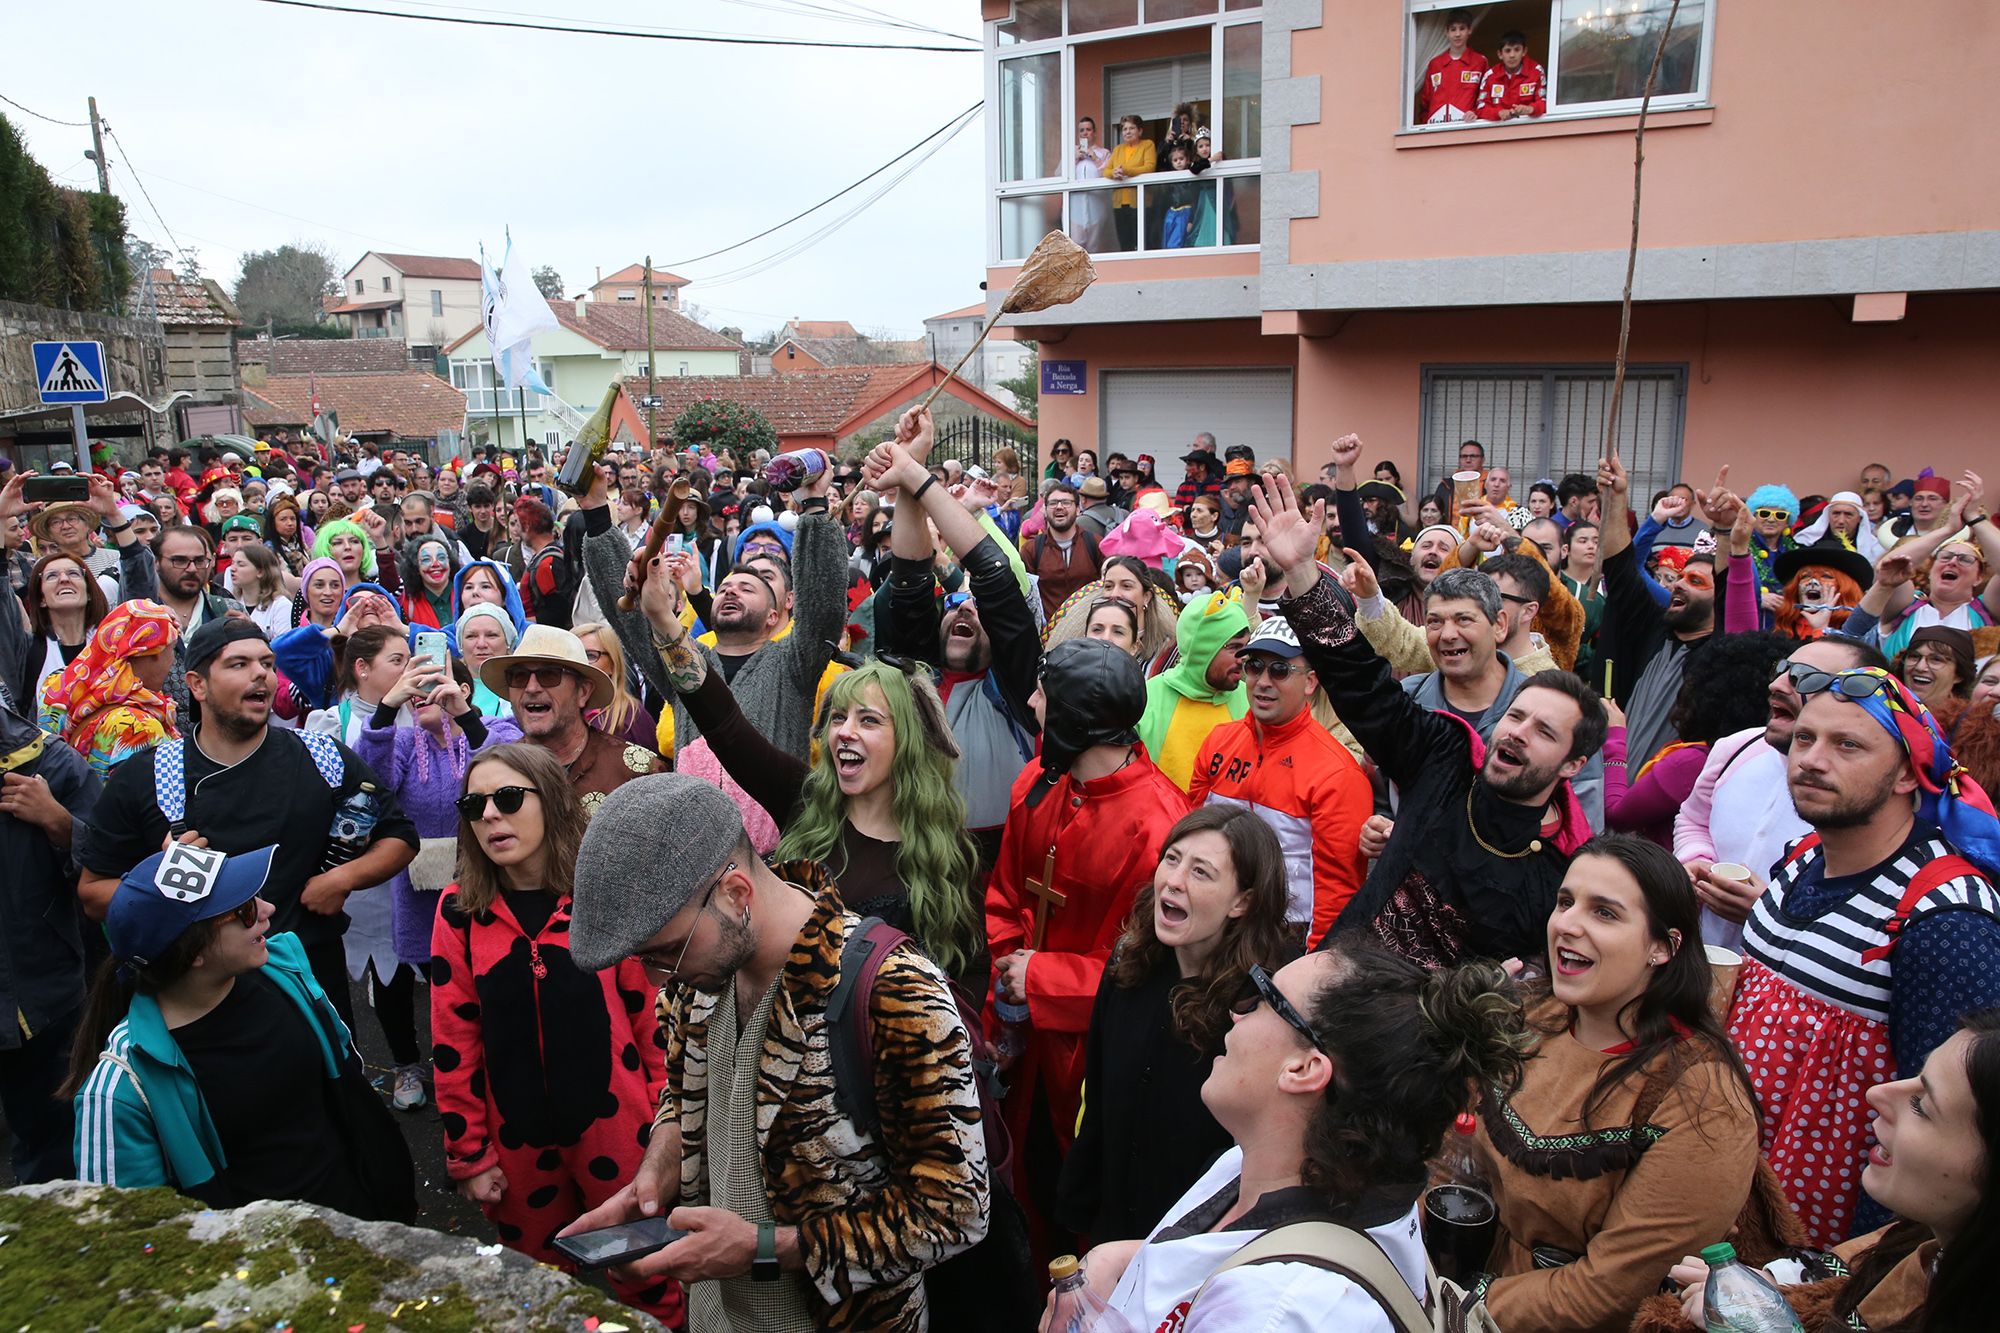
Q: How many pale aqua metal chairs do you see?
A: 0